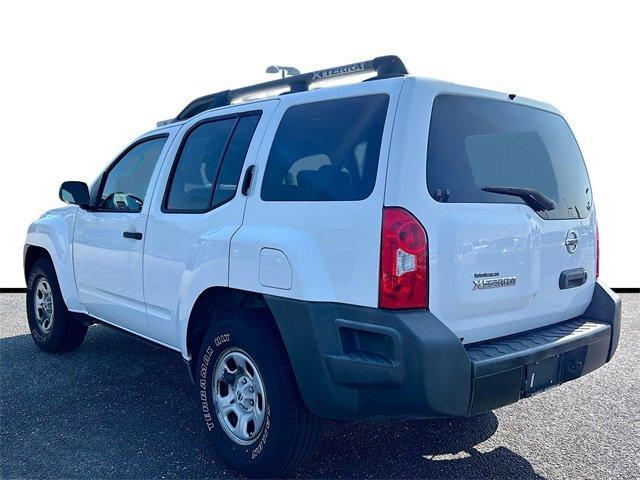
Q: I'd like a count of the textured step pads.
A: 2